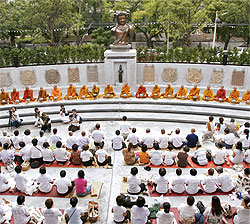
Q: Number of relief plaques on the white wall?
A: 10